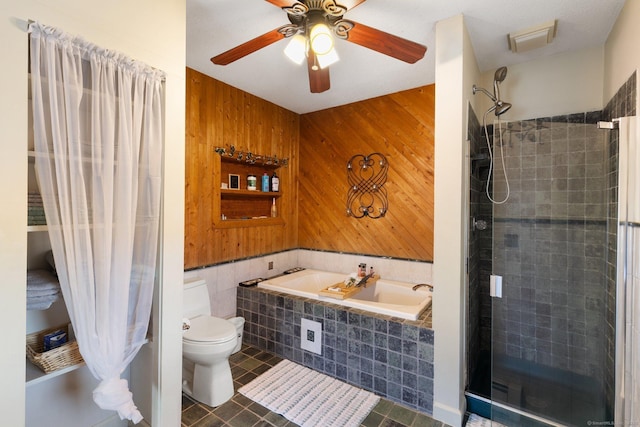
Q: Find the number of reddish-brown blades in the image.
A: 5